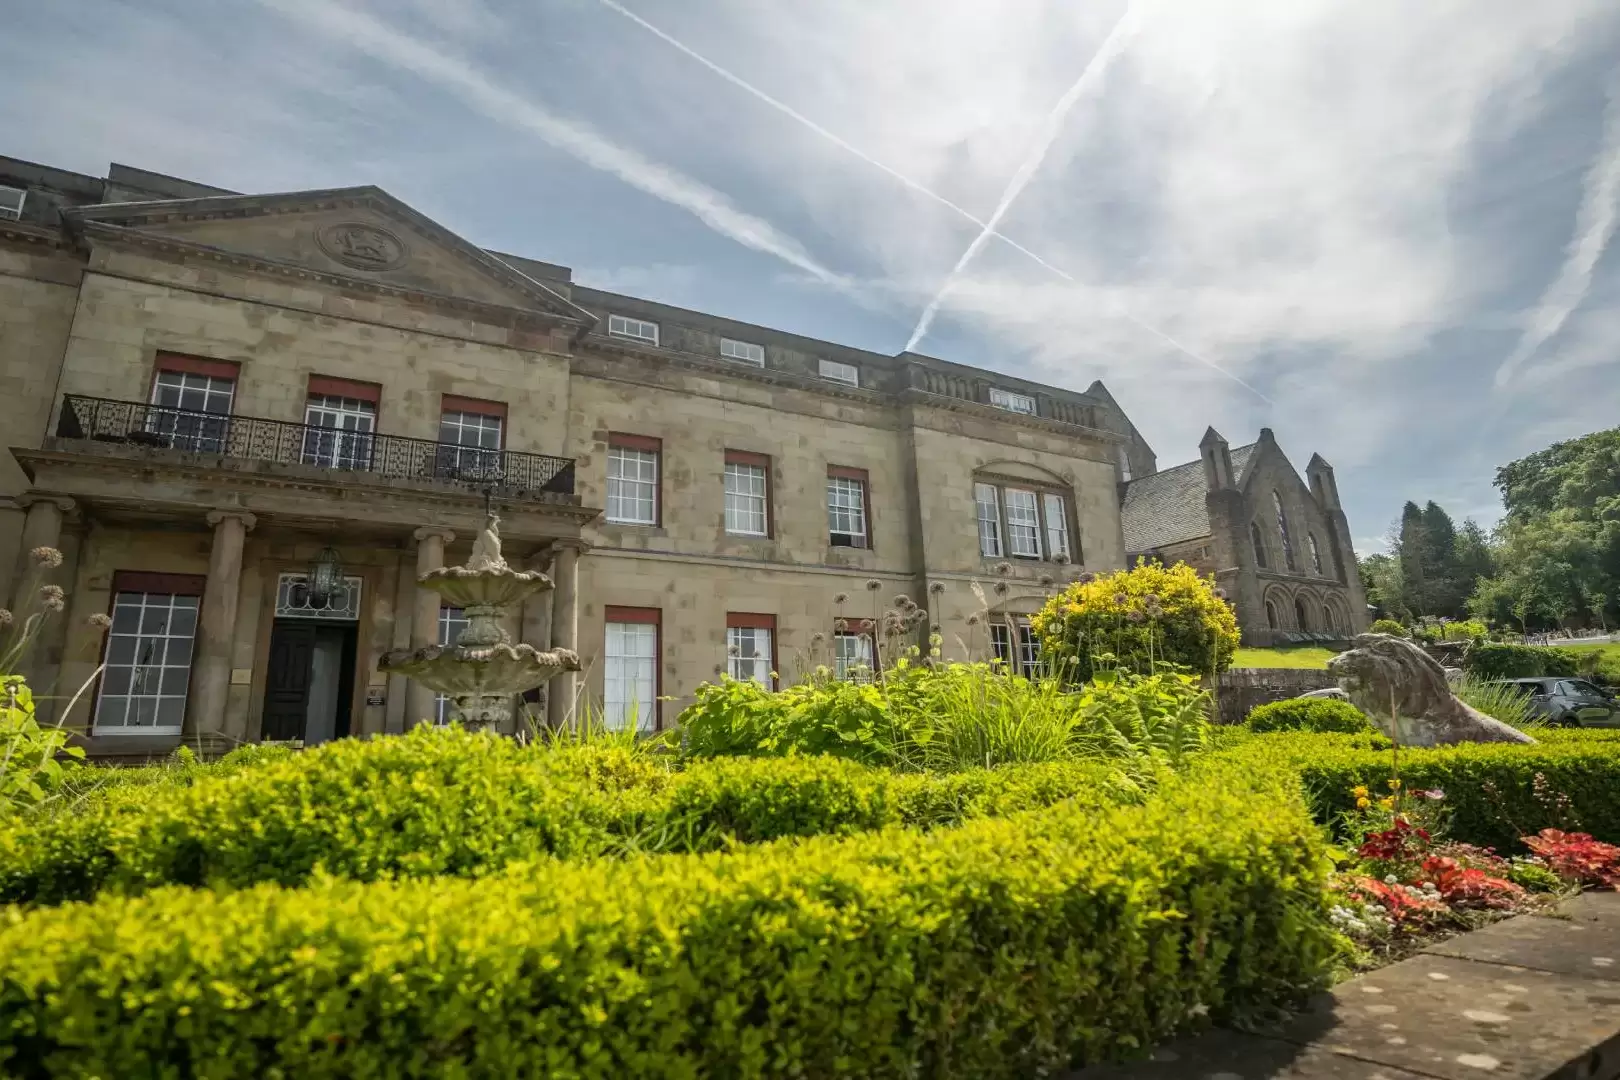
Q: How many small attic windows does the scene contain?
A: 5